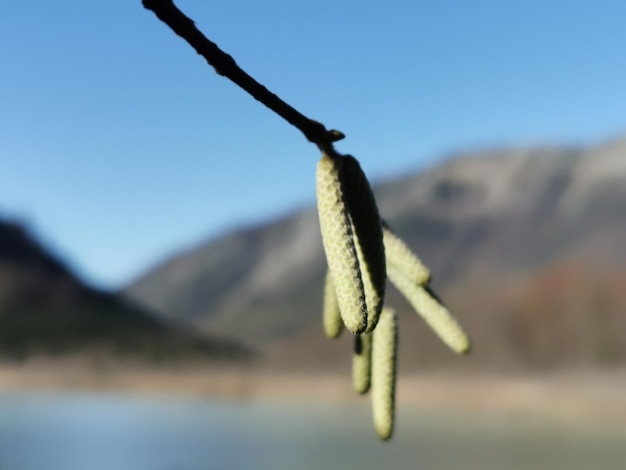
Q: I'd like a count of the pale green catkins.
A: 7